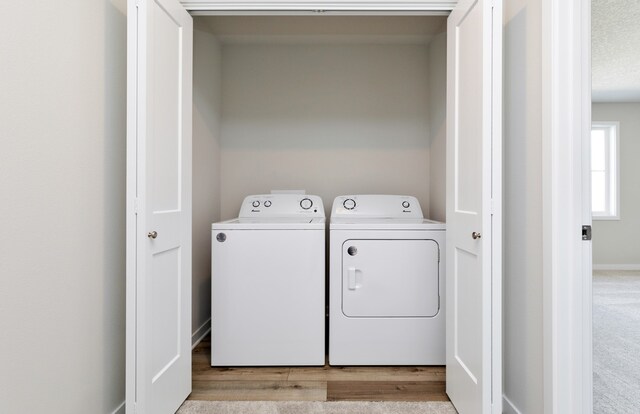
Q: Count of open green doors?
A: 0